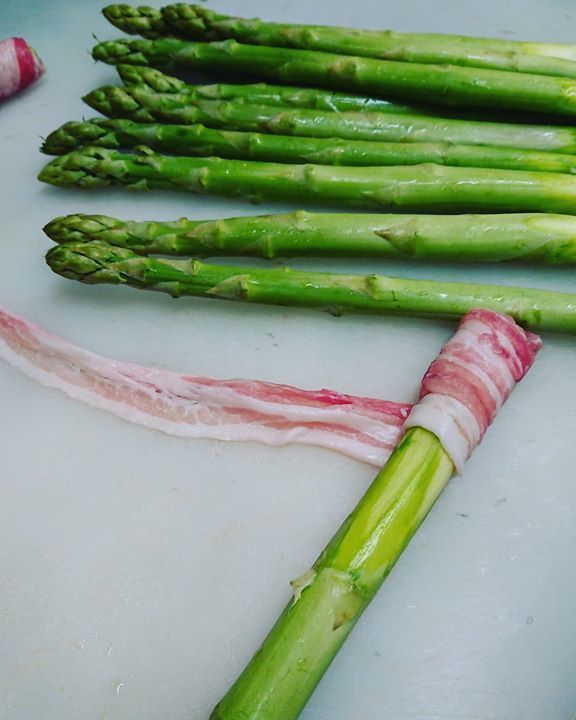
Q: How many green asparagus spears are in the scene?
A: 10